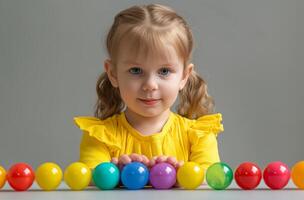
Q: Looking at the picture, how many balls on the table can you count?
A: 12